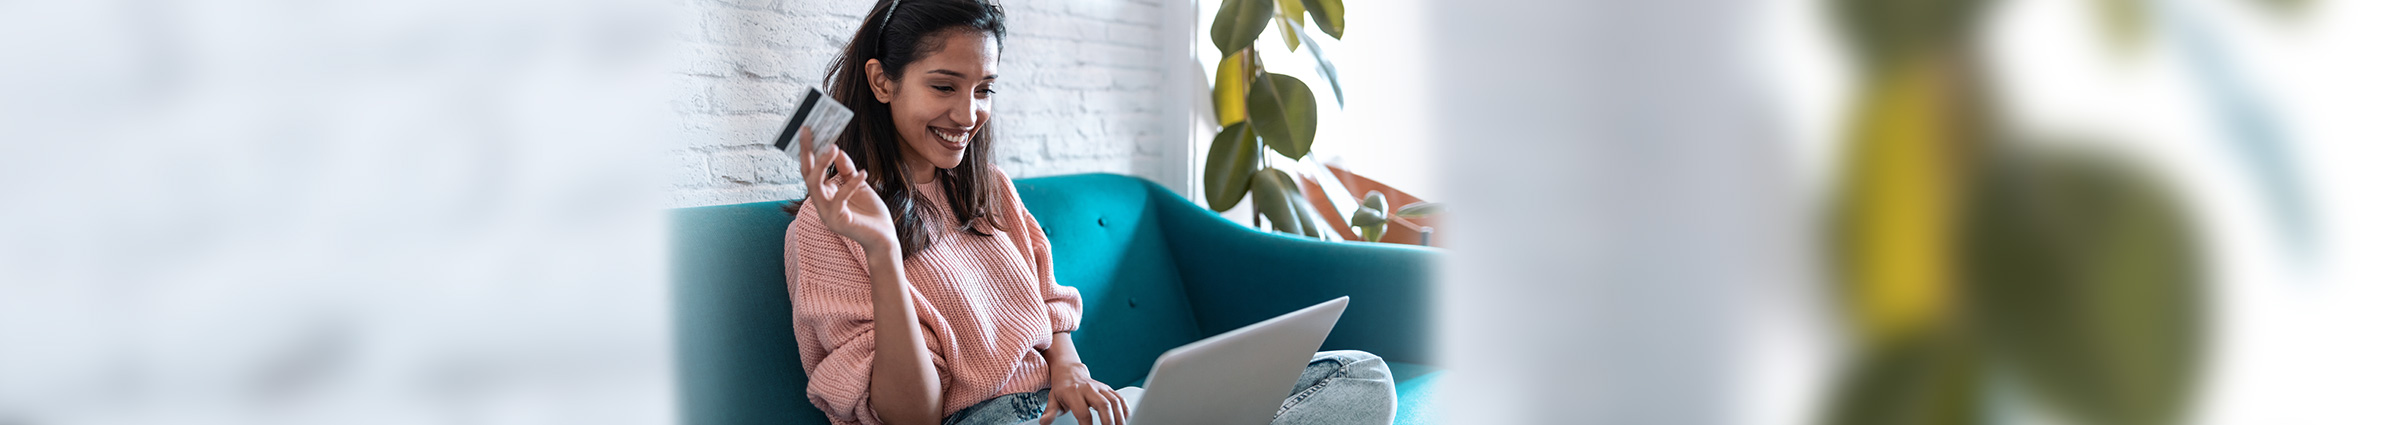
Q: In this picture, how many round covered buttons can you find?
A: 3